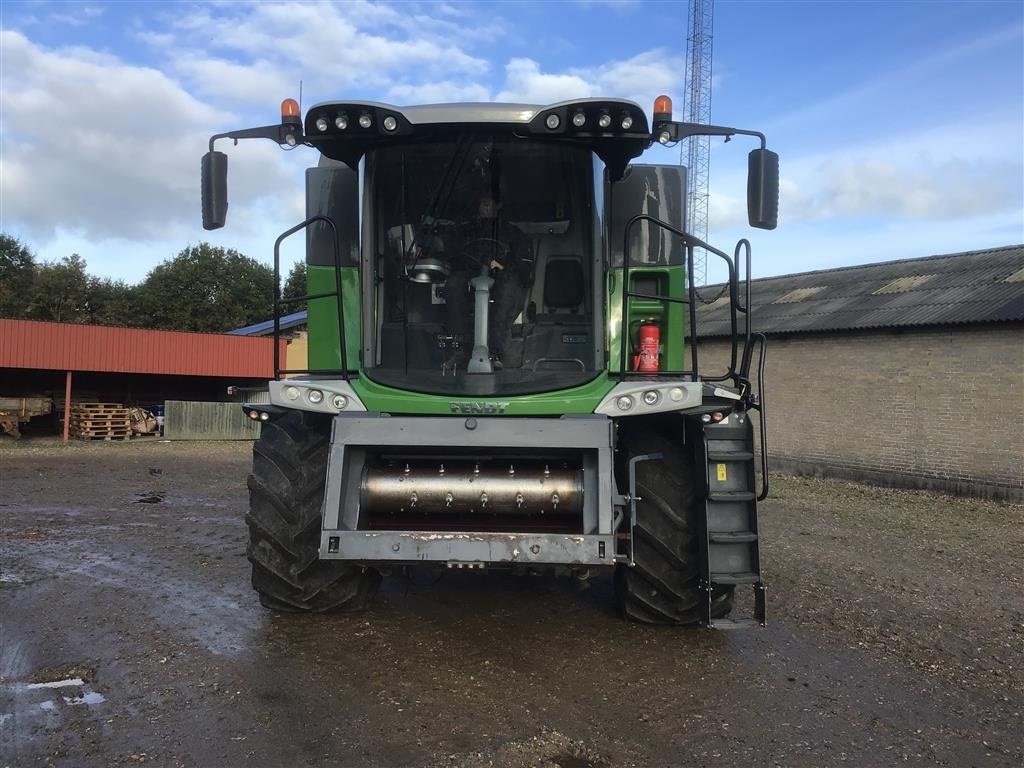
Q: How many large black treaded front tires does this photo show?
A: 2